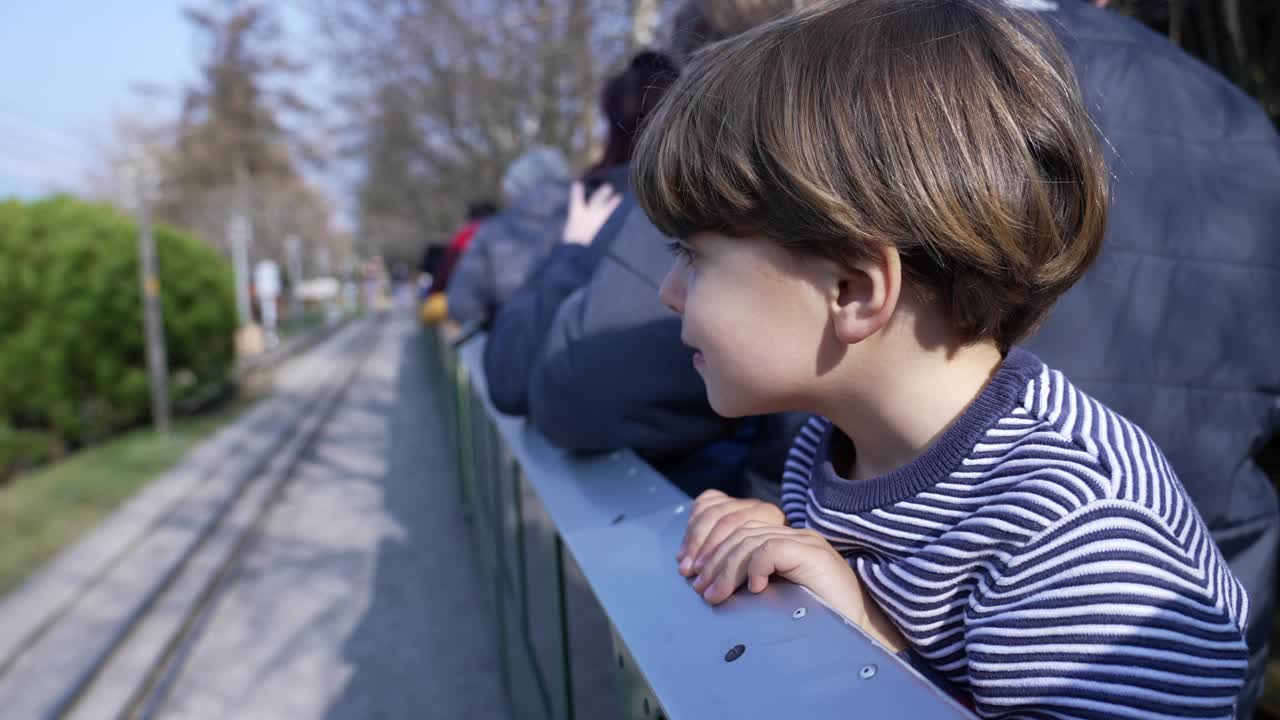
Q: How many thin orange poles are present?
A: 0